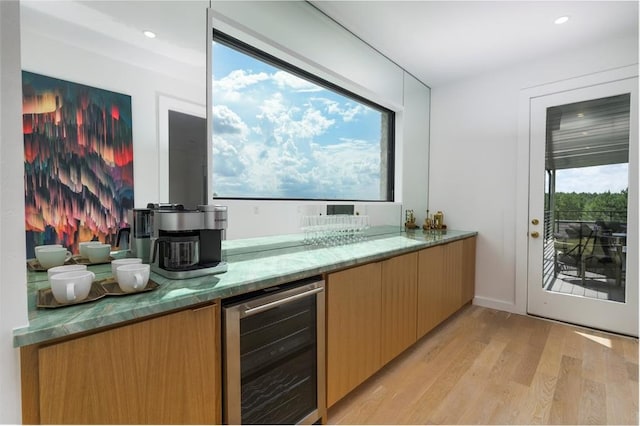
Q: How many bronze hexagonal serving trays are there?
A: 2